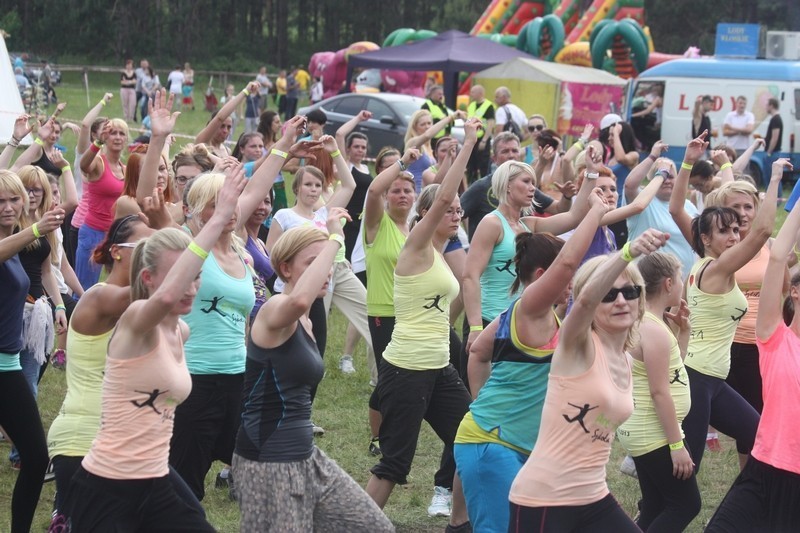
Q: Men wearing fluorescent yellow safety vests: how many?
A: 2